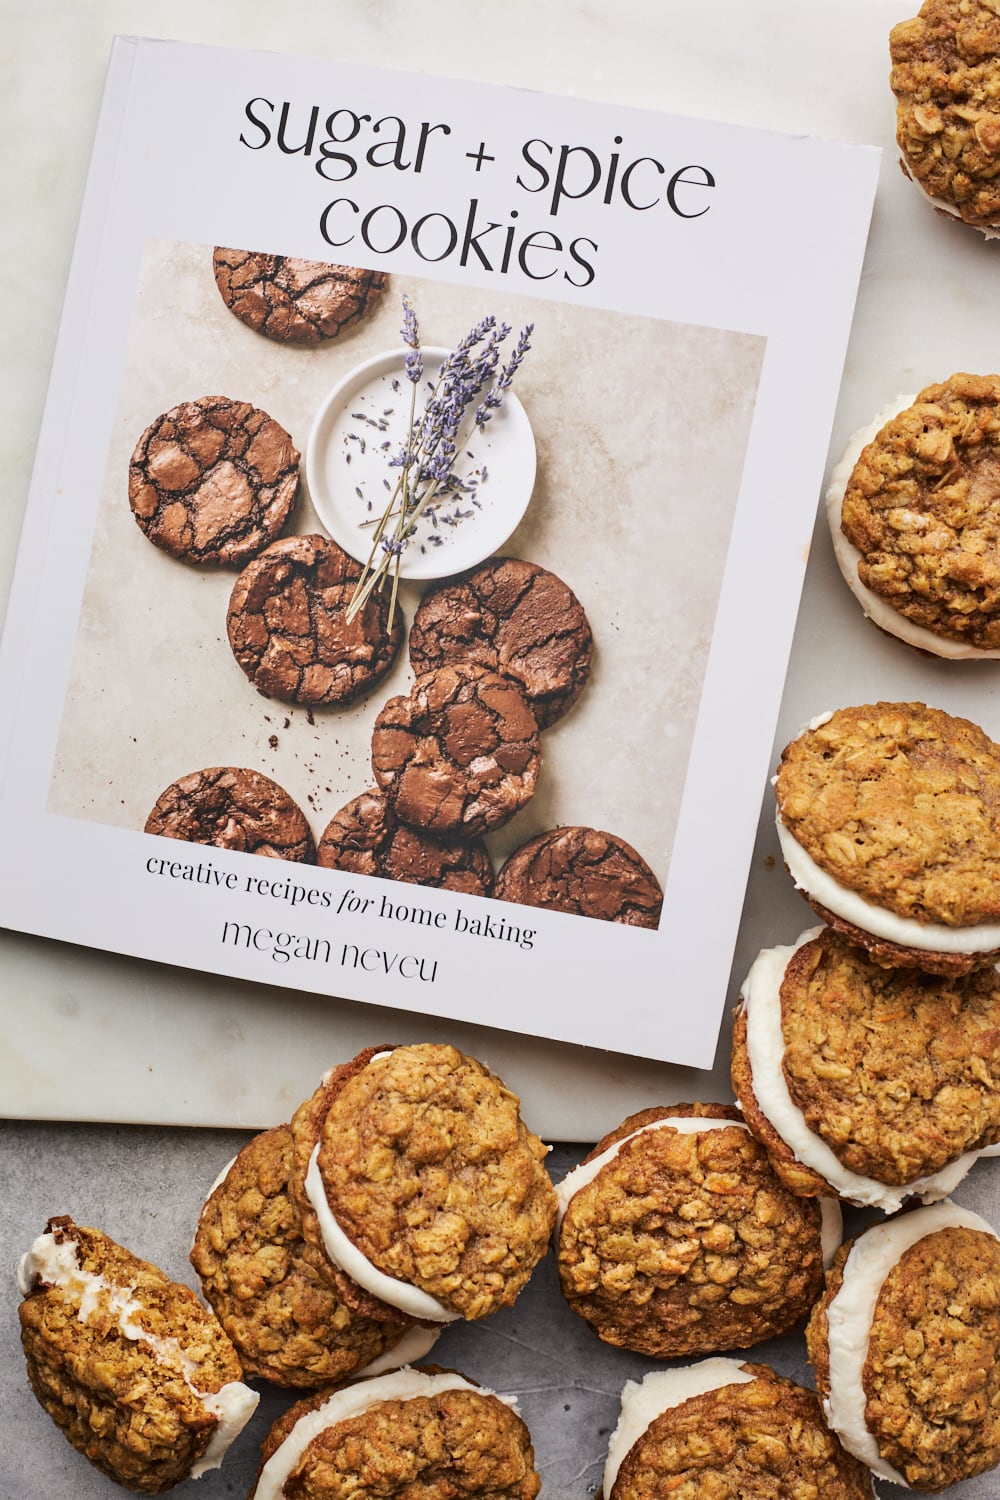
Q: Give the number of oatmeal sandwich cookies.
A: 11